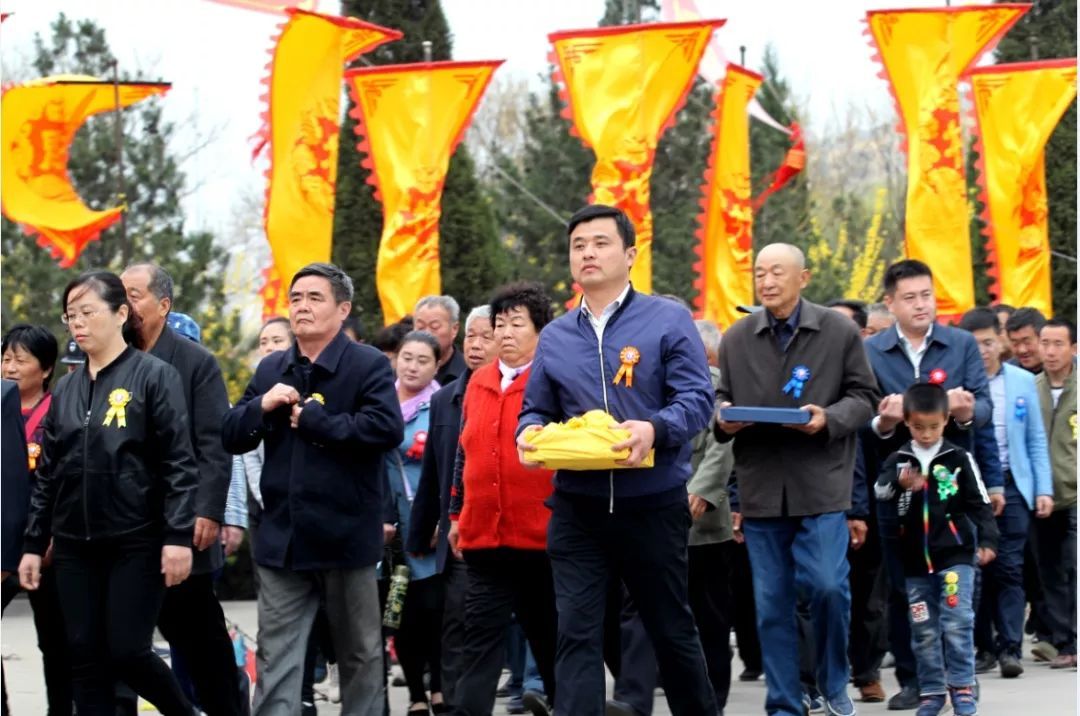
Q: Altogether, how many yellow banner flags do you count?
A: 7